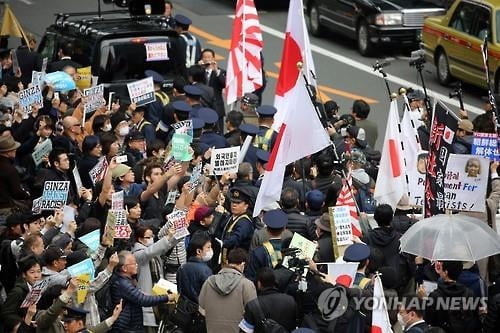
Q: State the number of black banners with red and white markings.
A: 1